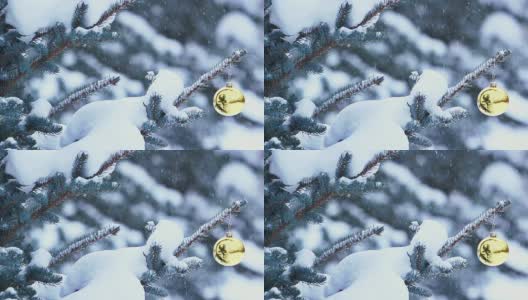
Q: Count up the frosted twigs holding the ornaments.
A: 4